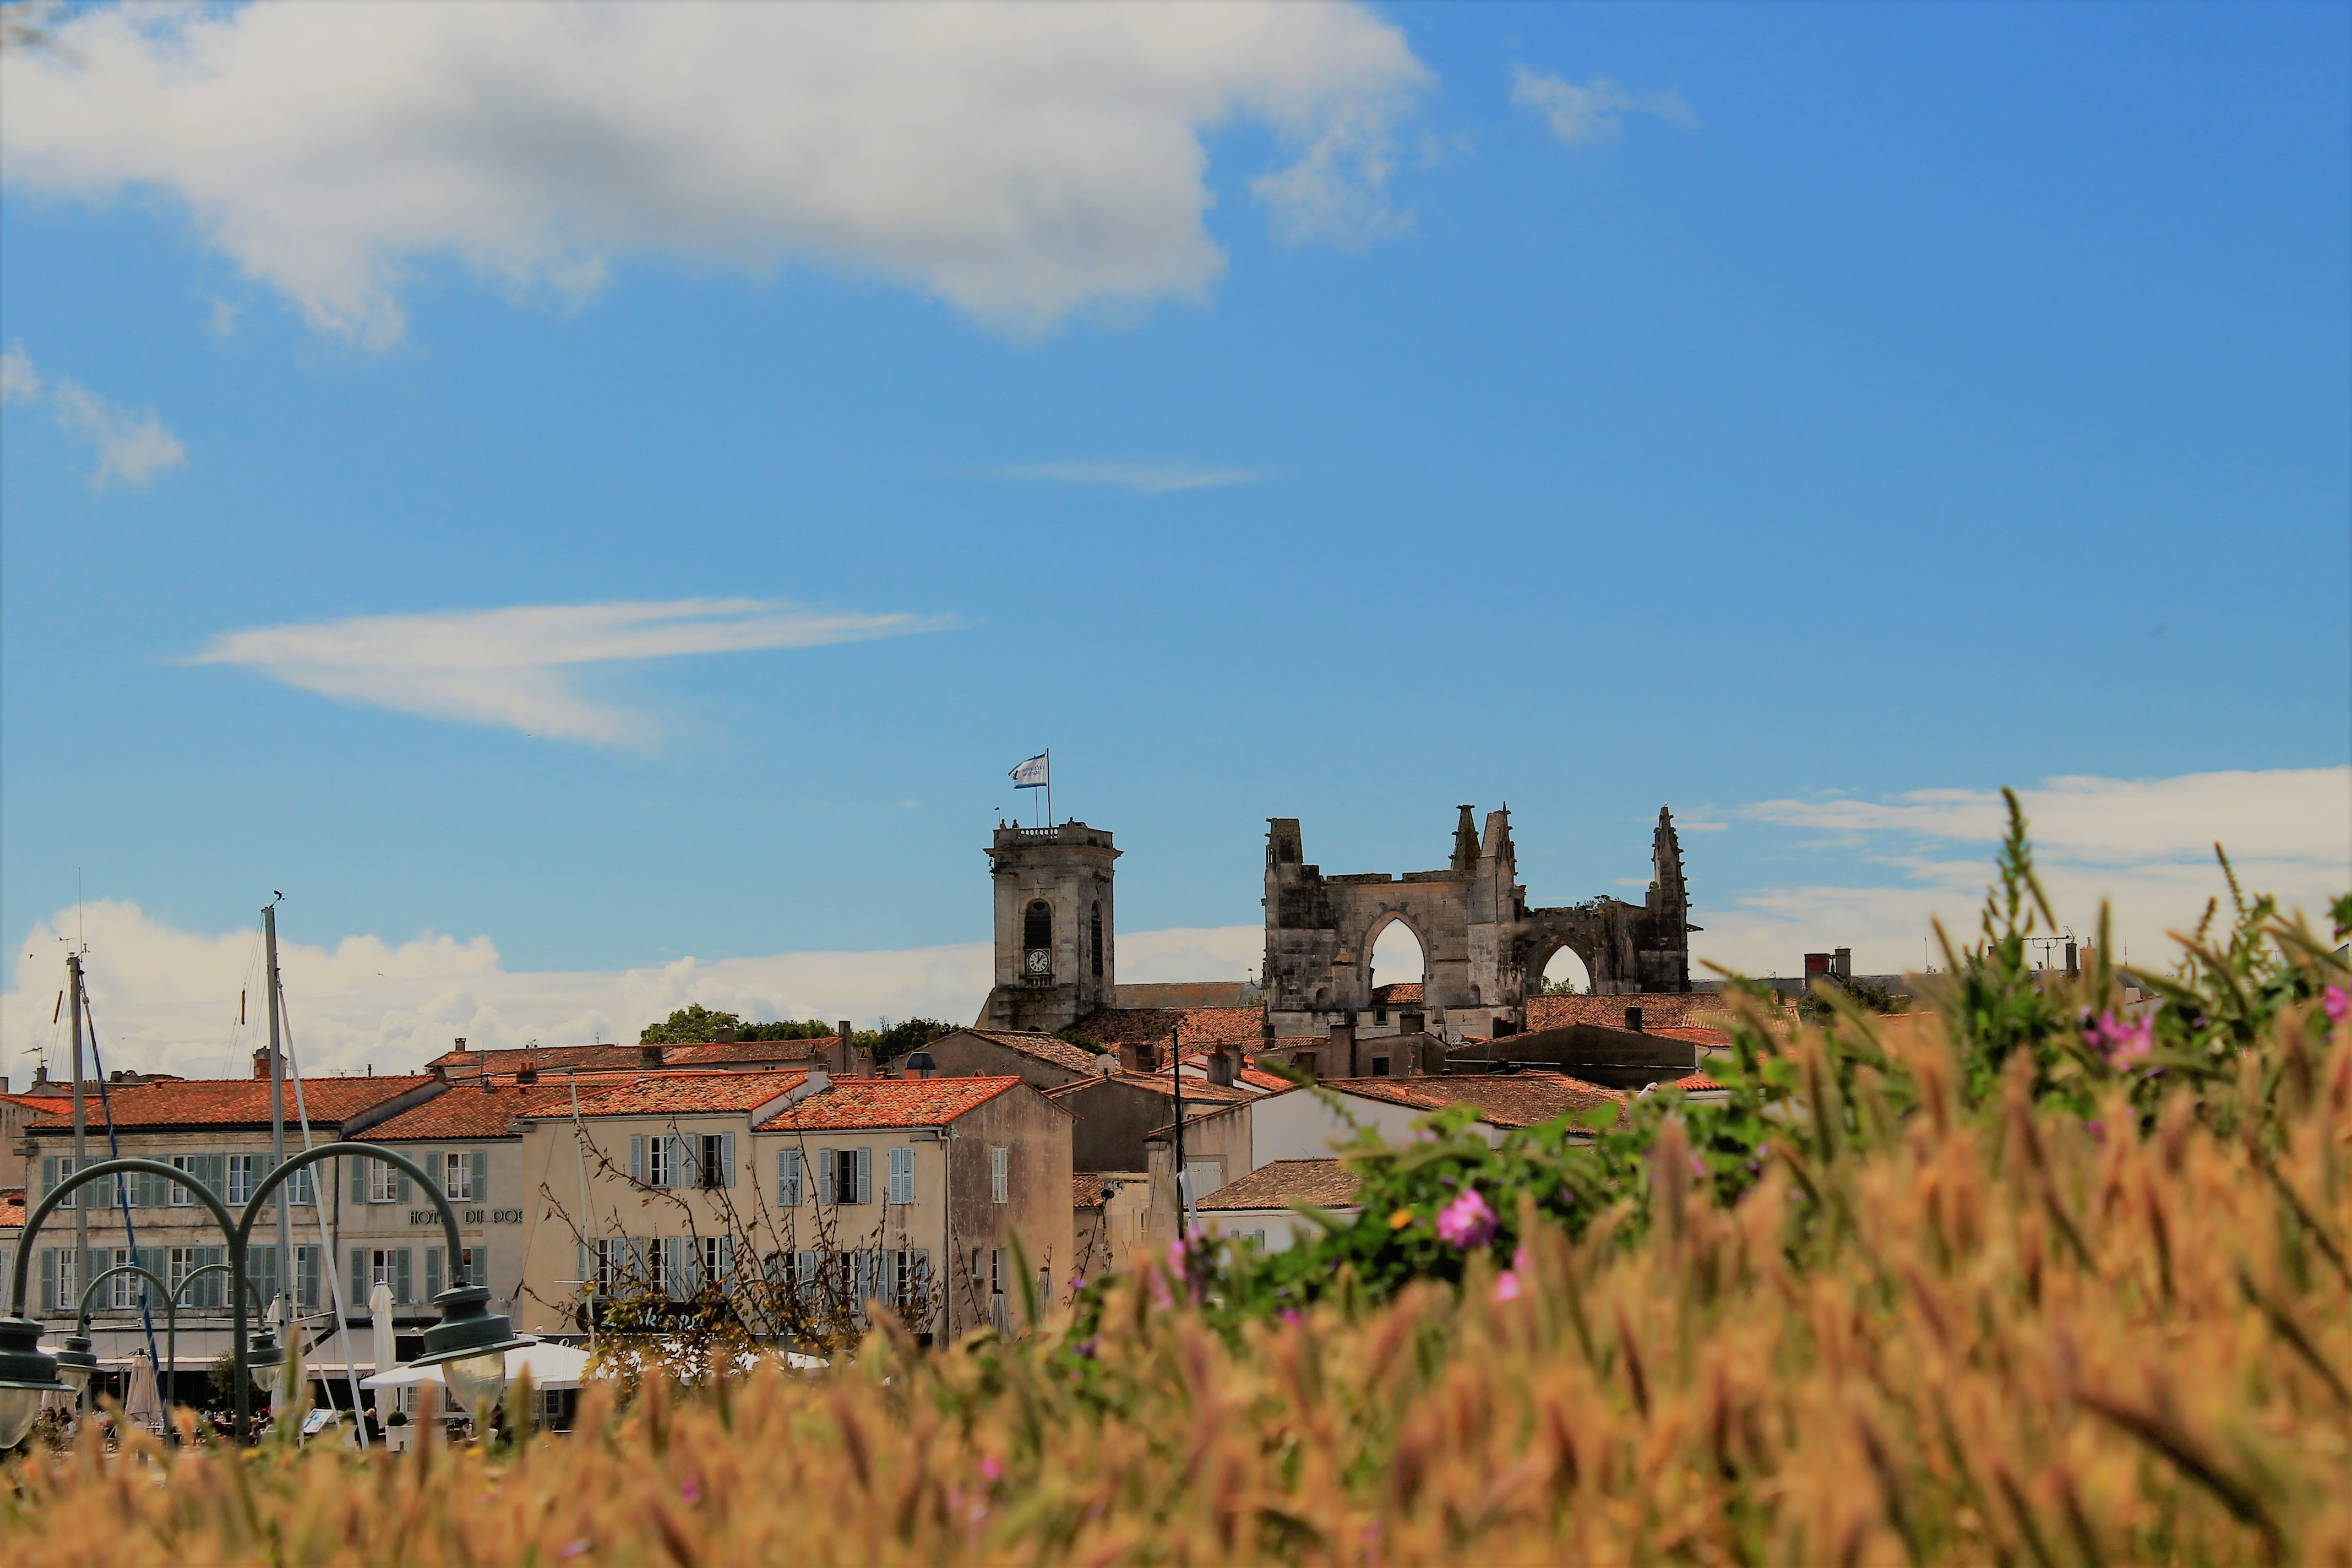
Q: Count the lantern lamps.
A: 4